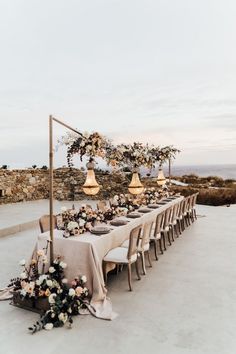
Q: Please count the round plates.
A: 9